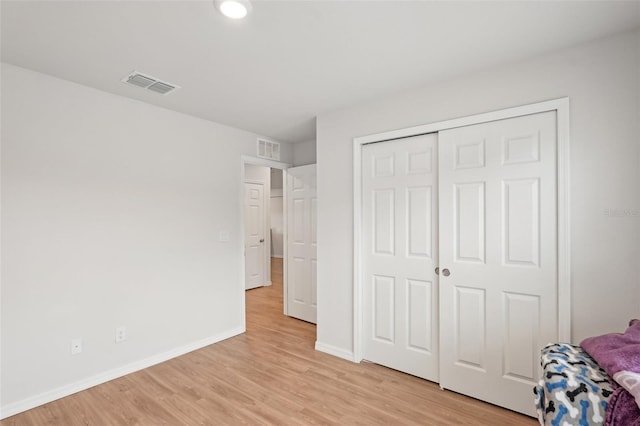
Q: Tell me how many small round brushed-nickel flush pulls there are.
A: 2